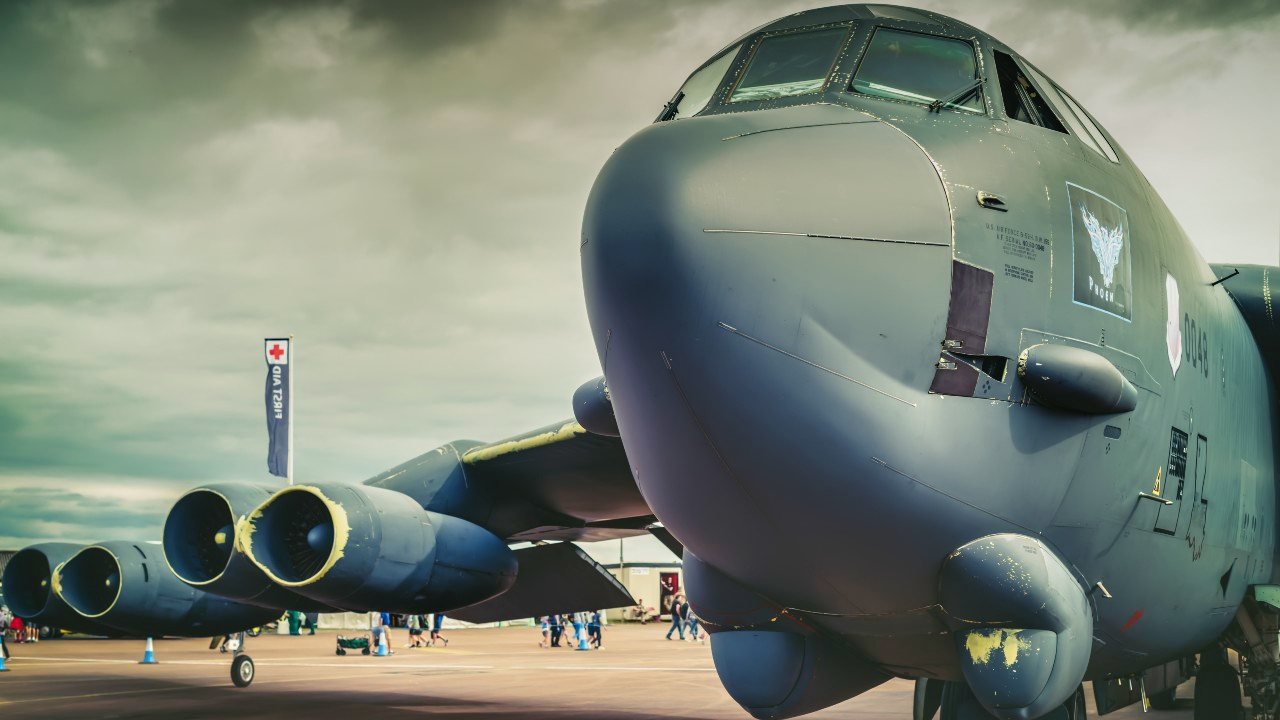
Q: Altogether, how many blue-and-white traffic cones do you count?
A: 4